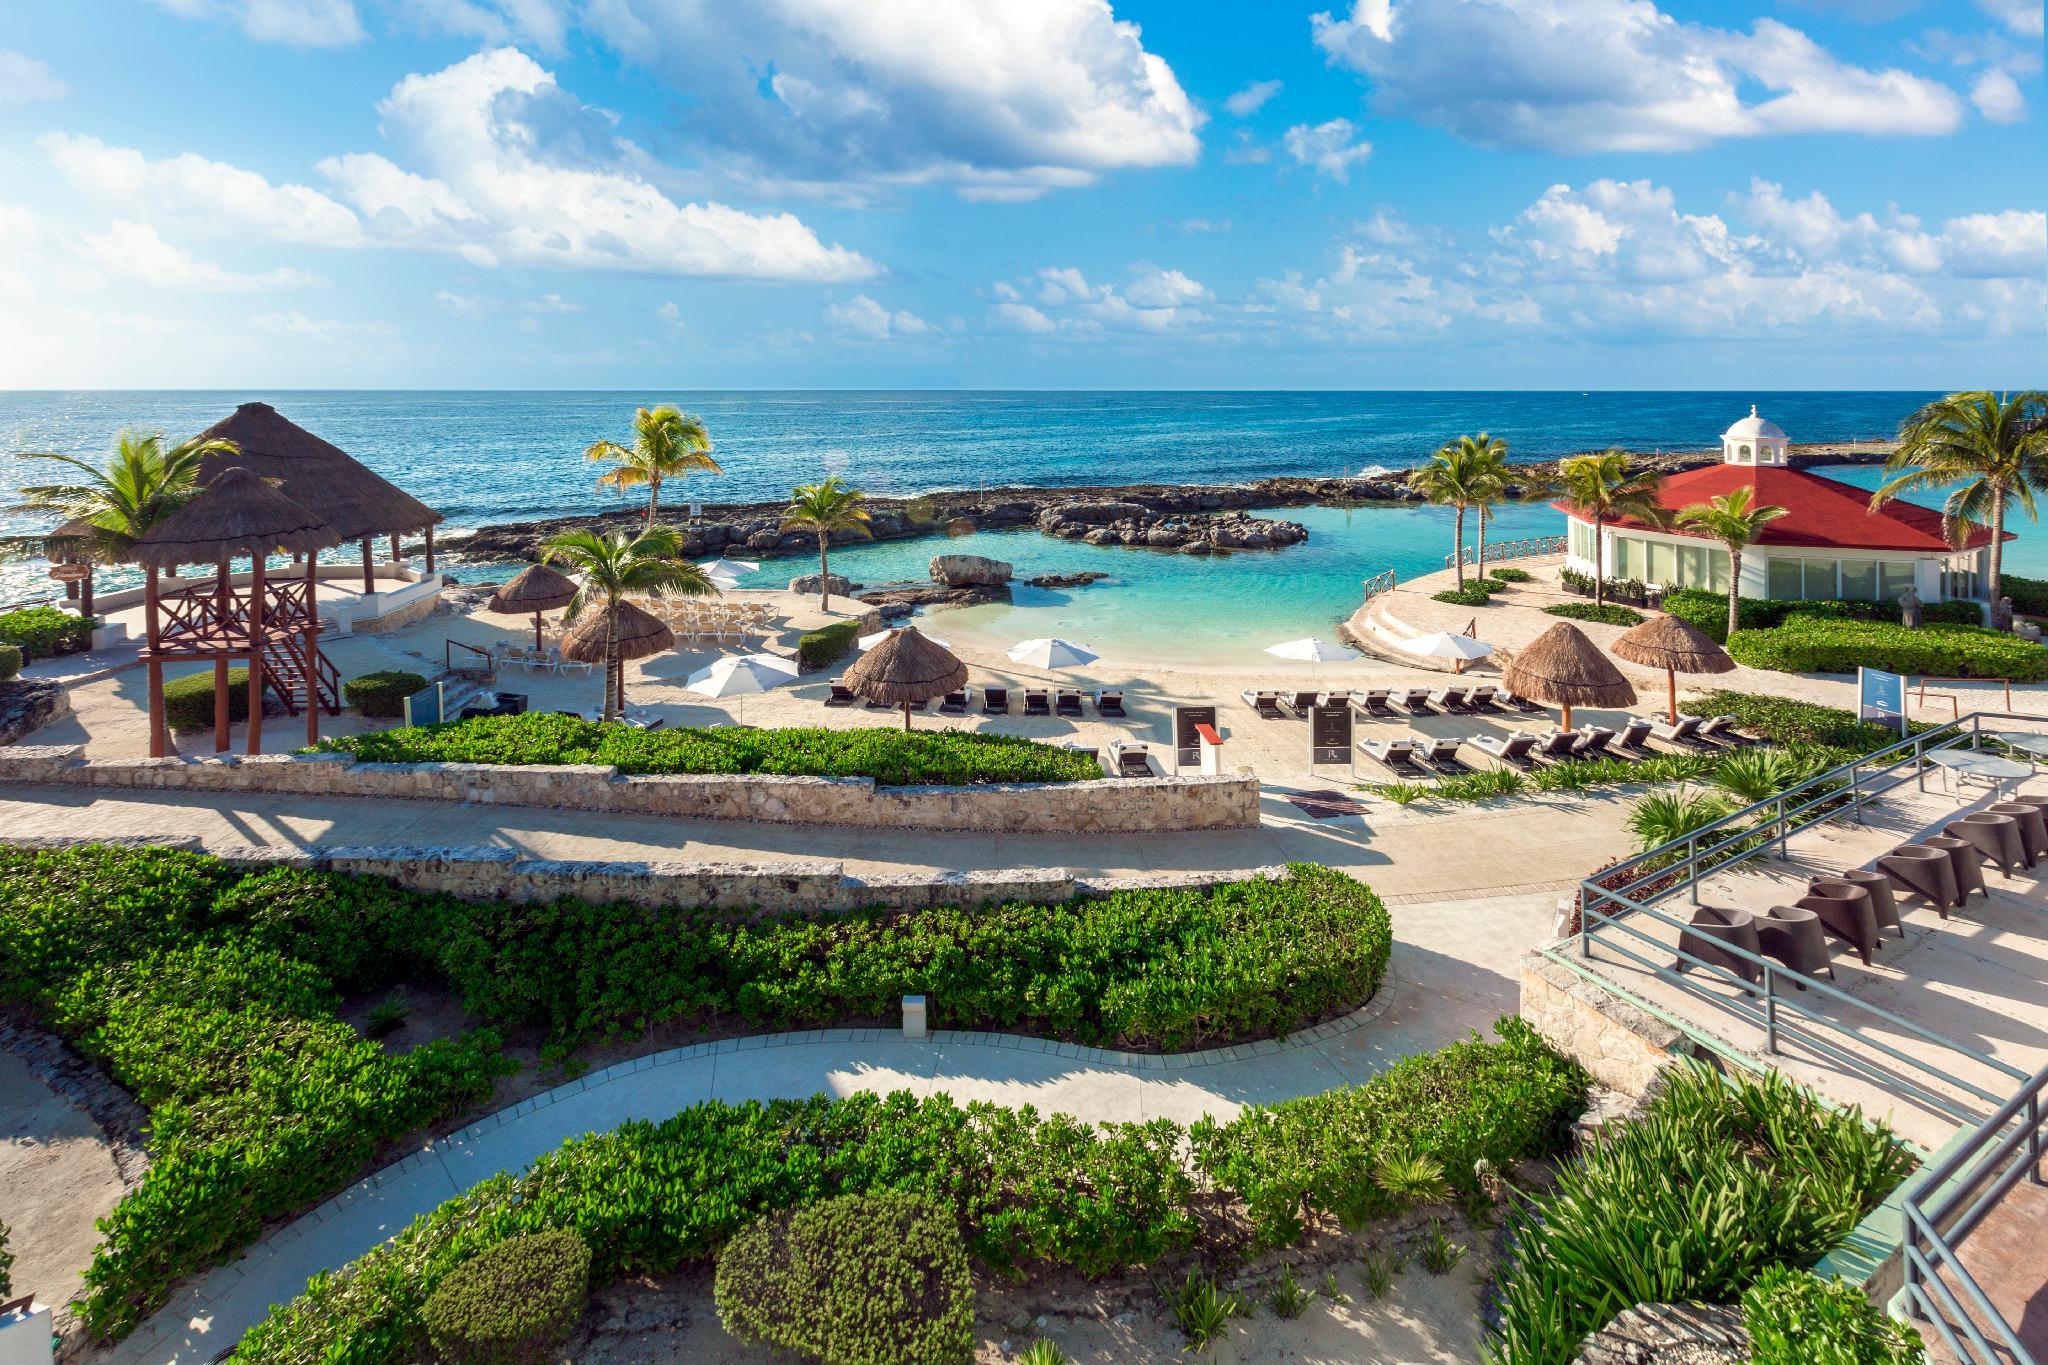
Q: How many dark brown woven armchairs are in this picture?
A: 9